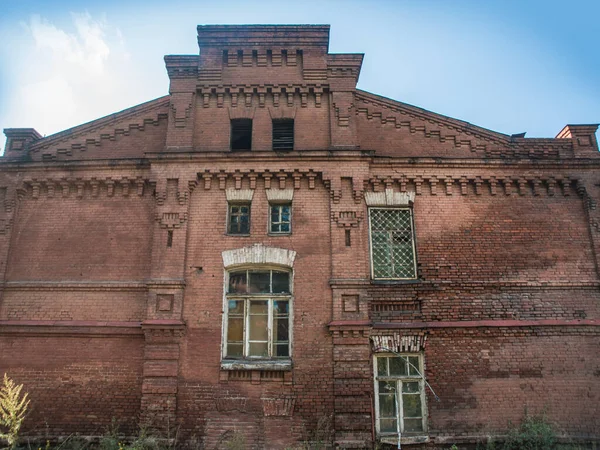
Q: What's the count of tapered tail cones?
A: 0